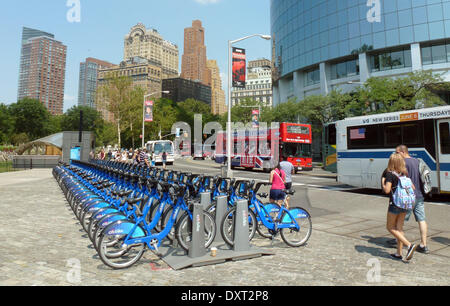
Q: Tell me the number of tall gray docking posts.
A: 4